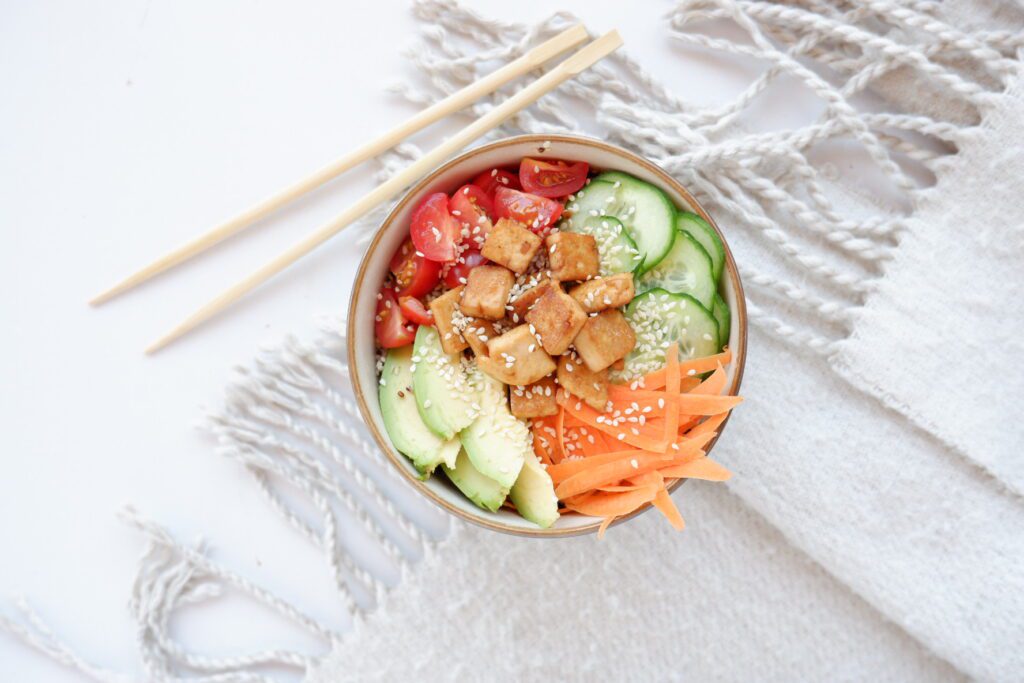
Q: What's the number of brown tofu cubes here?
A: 12